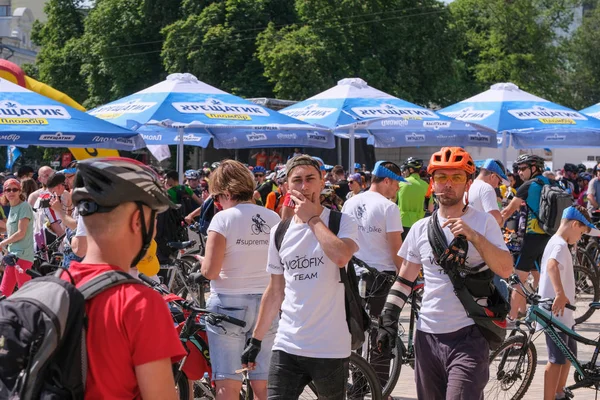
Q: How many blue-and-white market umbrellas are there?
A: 5